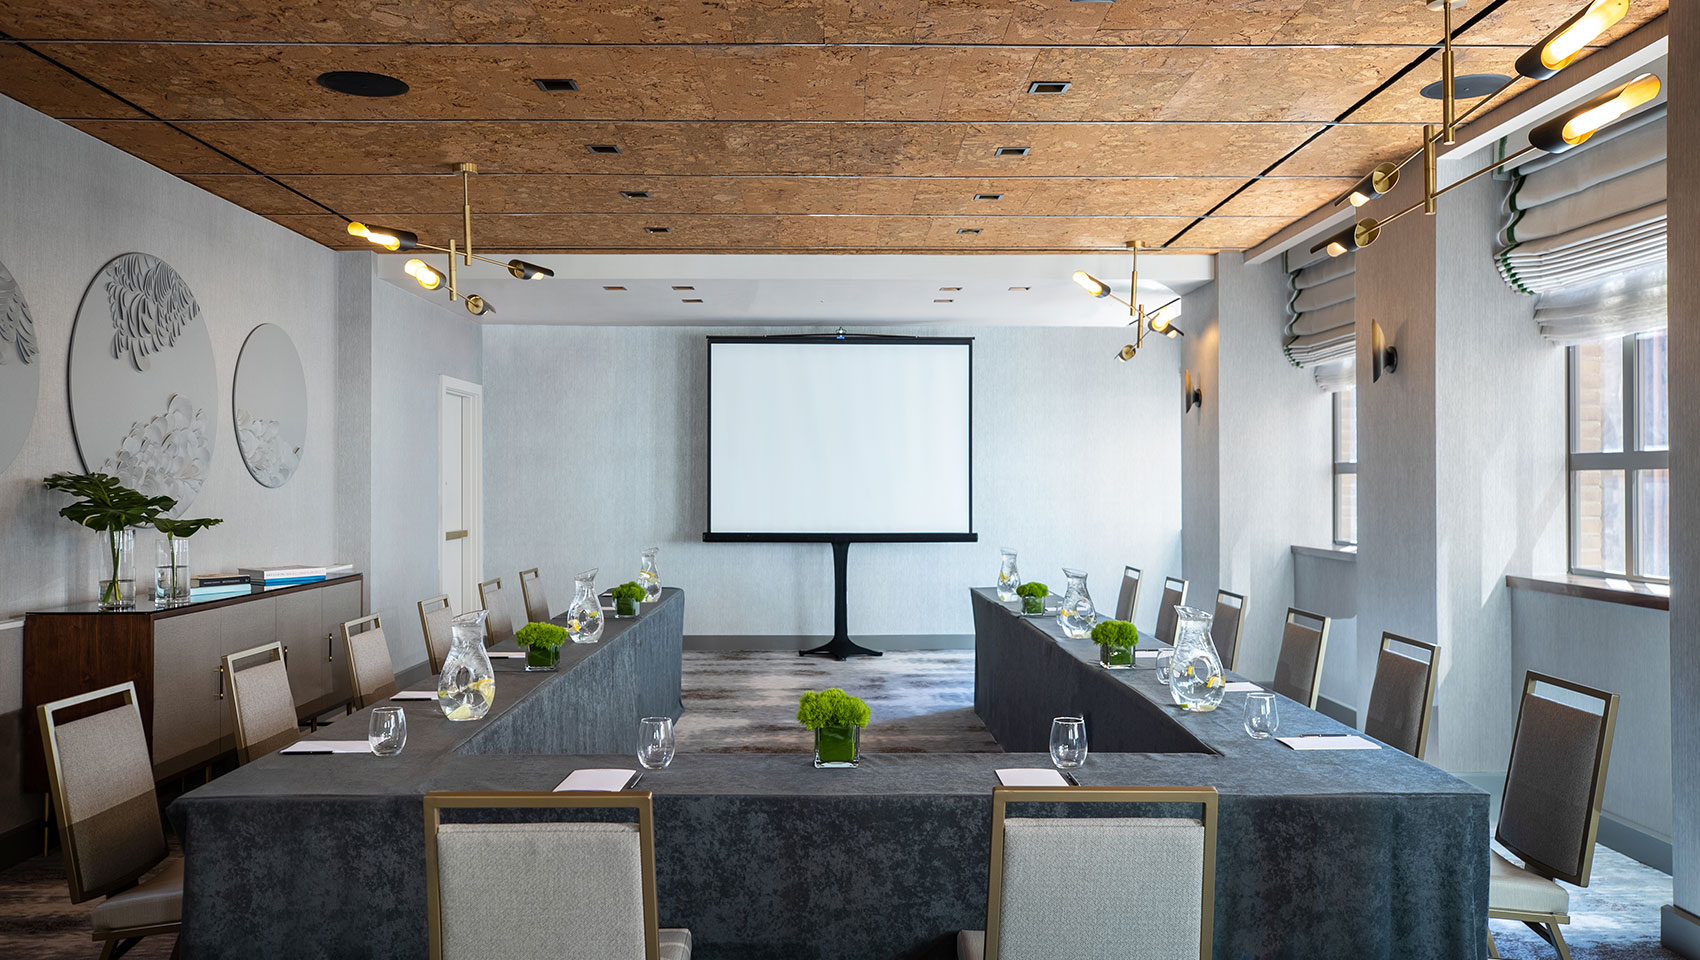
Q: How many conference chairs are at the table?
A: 14